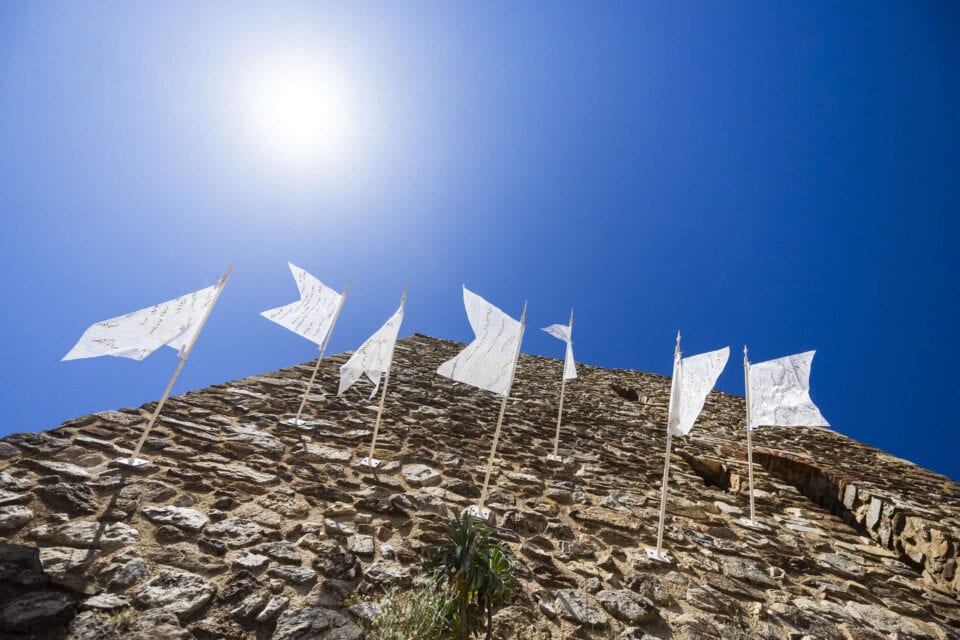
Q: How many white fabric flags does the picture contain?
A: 7